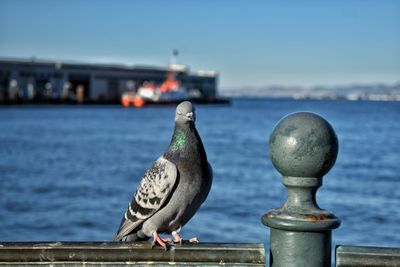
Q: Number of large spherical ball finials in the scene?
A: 1